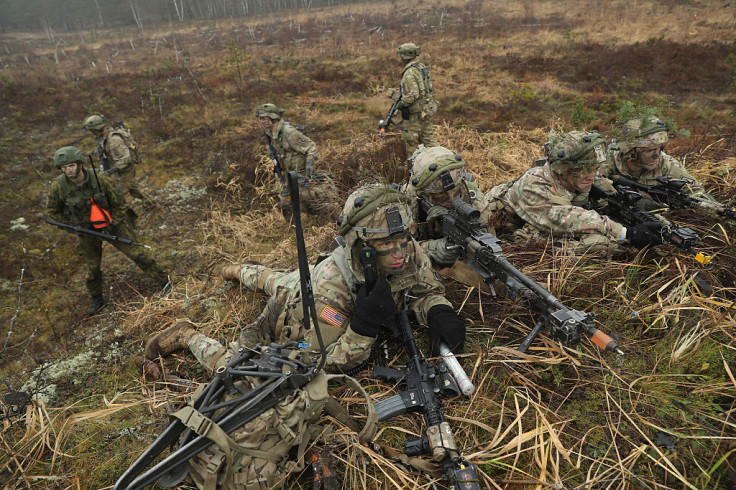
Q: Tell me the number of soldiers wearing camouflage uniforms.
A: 8